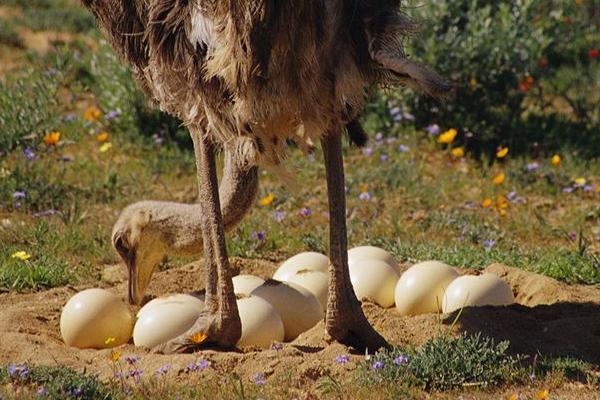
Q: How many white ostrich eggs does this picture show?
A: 11